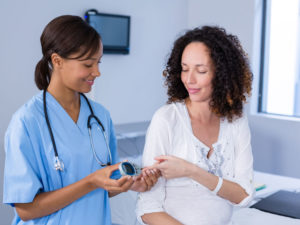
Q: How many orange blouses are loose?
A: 0